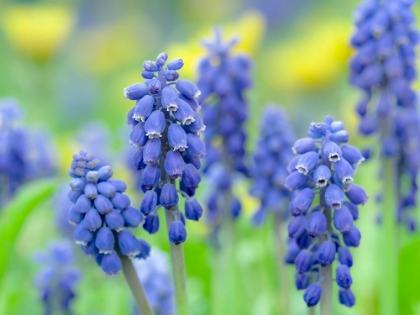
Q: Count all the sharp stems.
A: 3